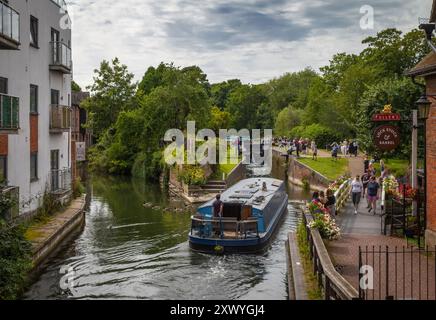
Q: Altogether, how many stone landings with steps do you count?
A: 1